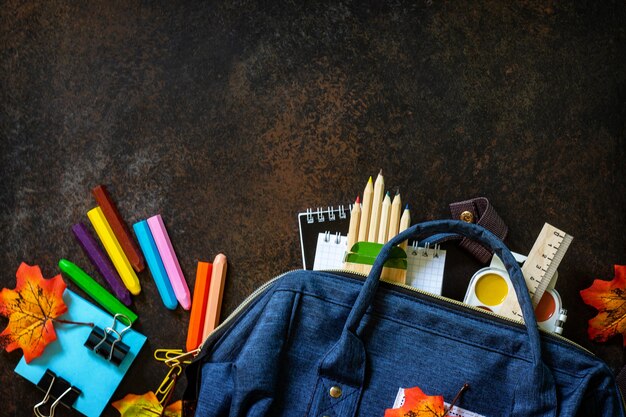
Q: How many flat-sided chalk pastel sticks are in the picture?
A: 8